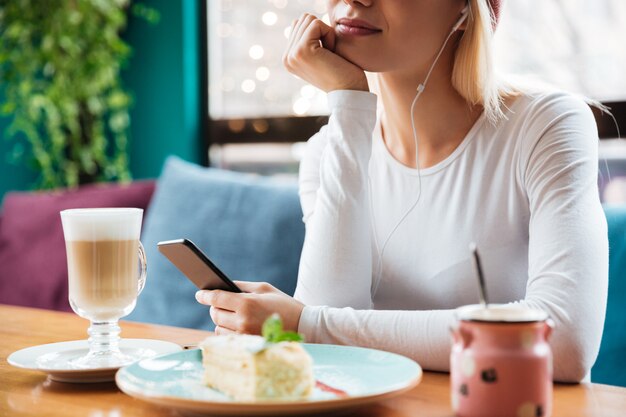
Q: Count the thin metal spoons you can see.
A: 1